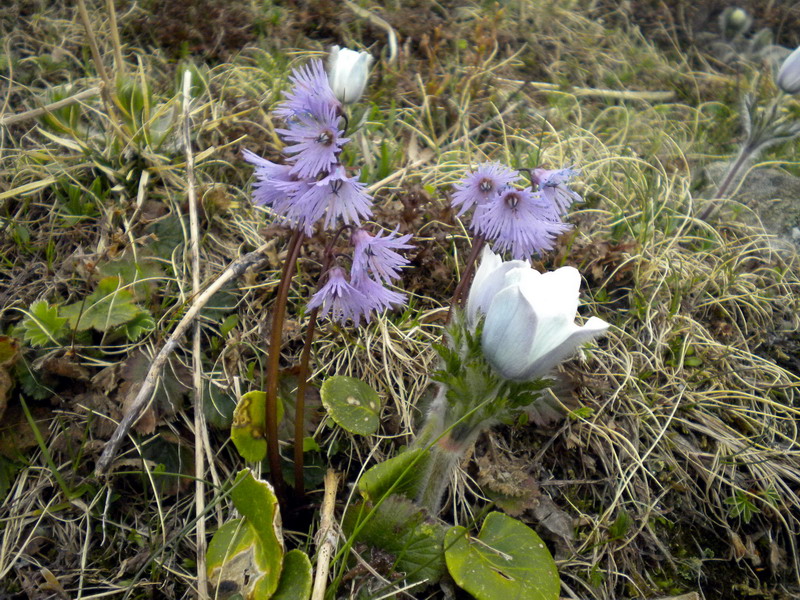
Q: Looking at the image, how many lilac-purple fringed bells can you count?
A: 11